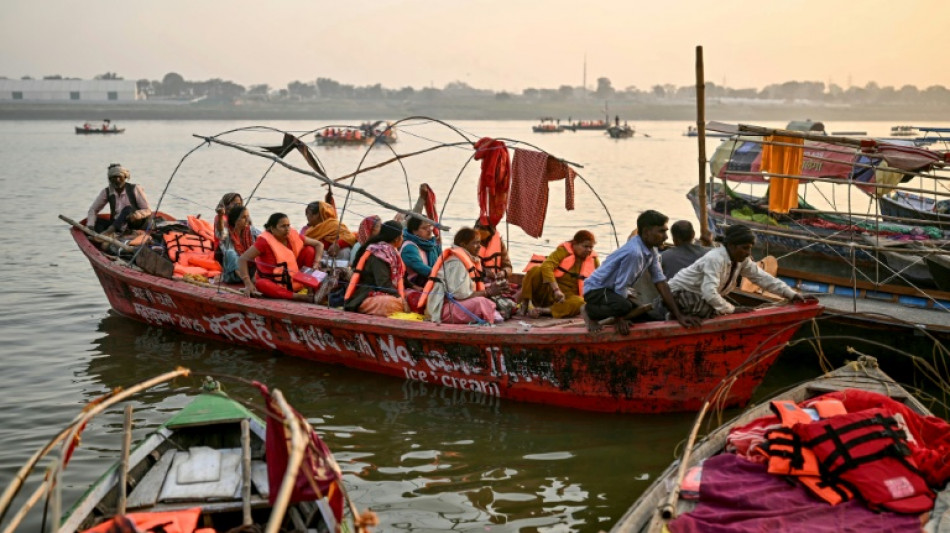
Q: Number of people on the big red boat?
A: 15